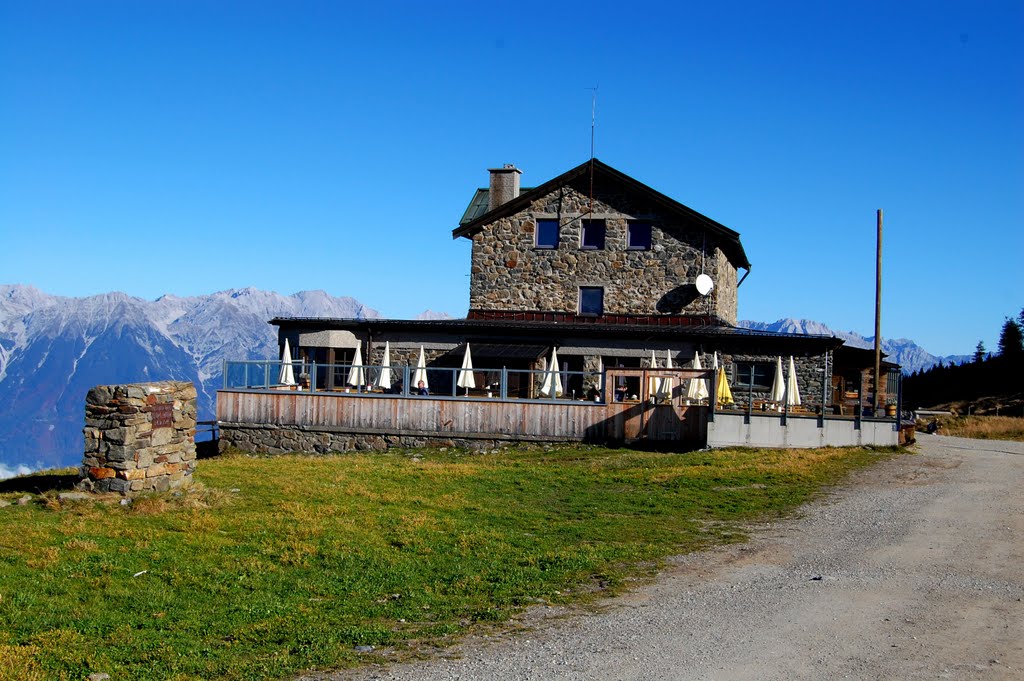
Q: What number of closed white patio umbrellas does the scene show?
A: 12